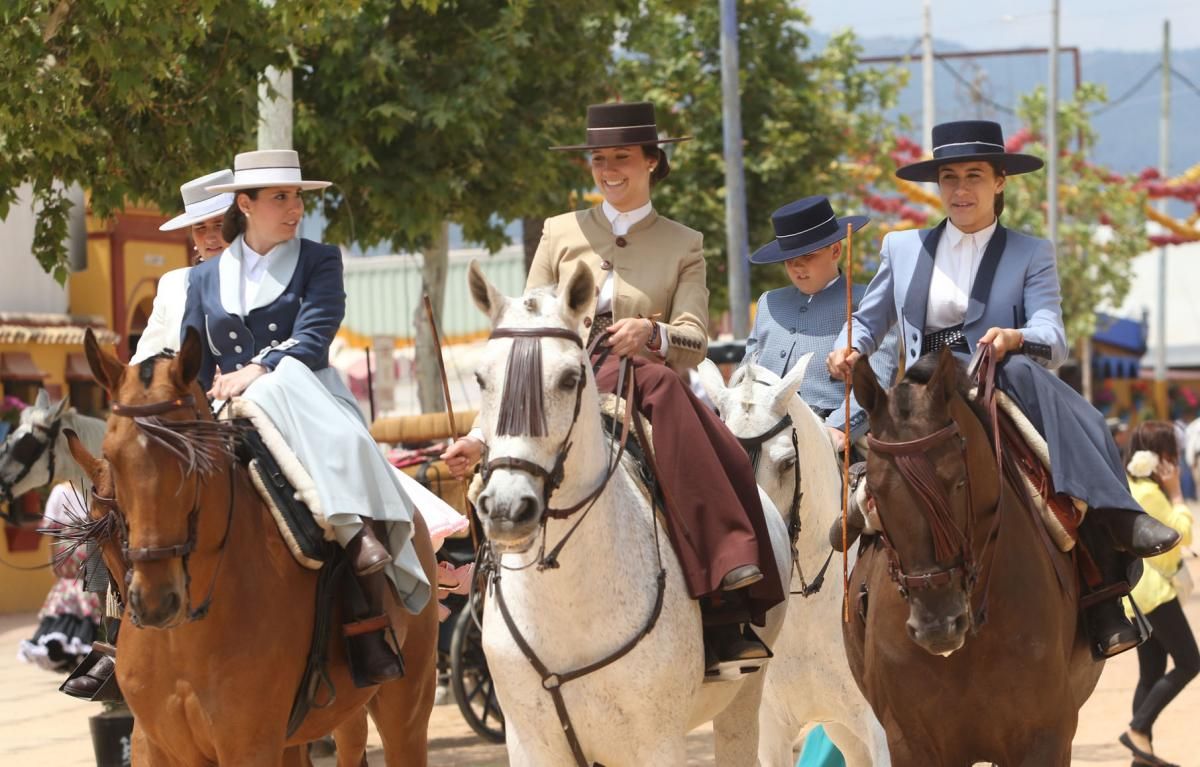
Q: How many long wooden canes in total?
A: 2